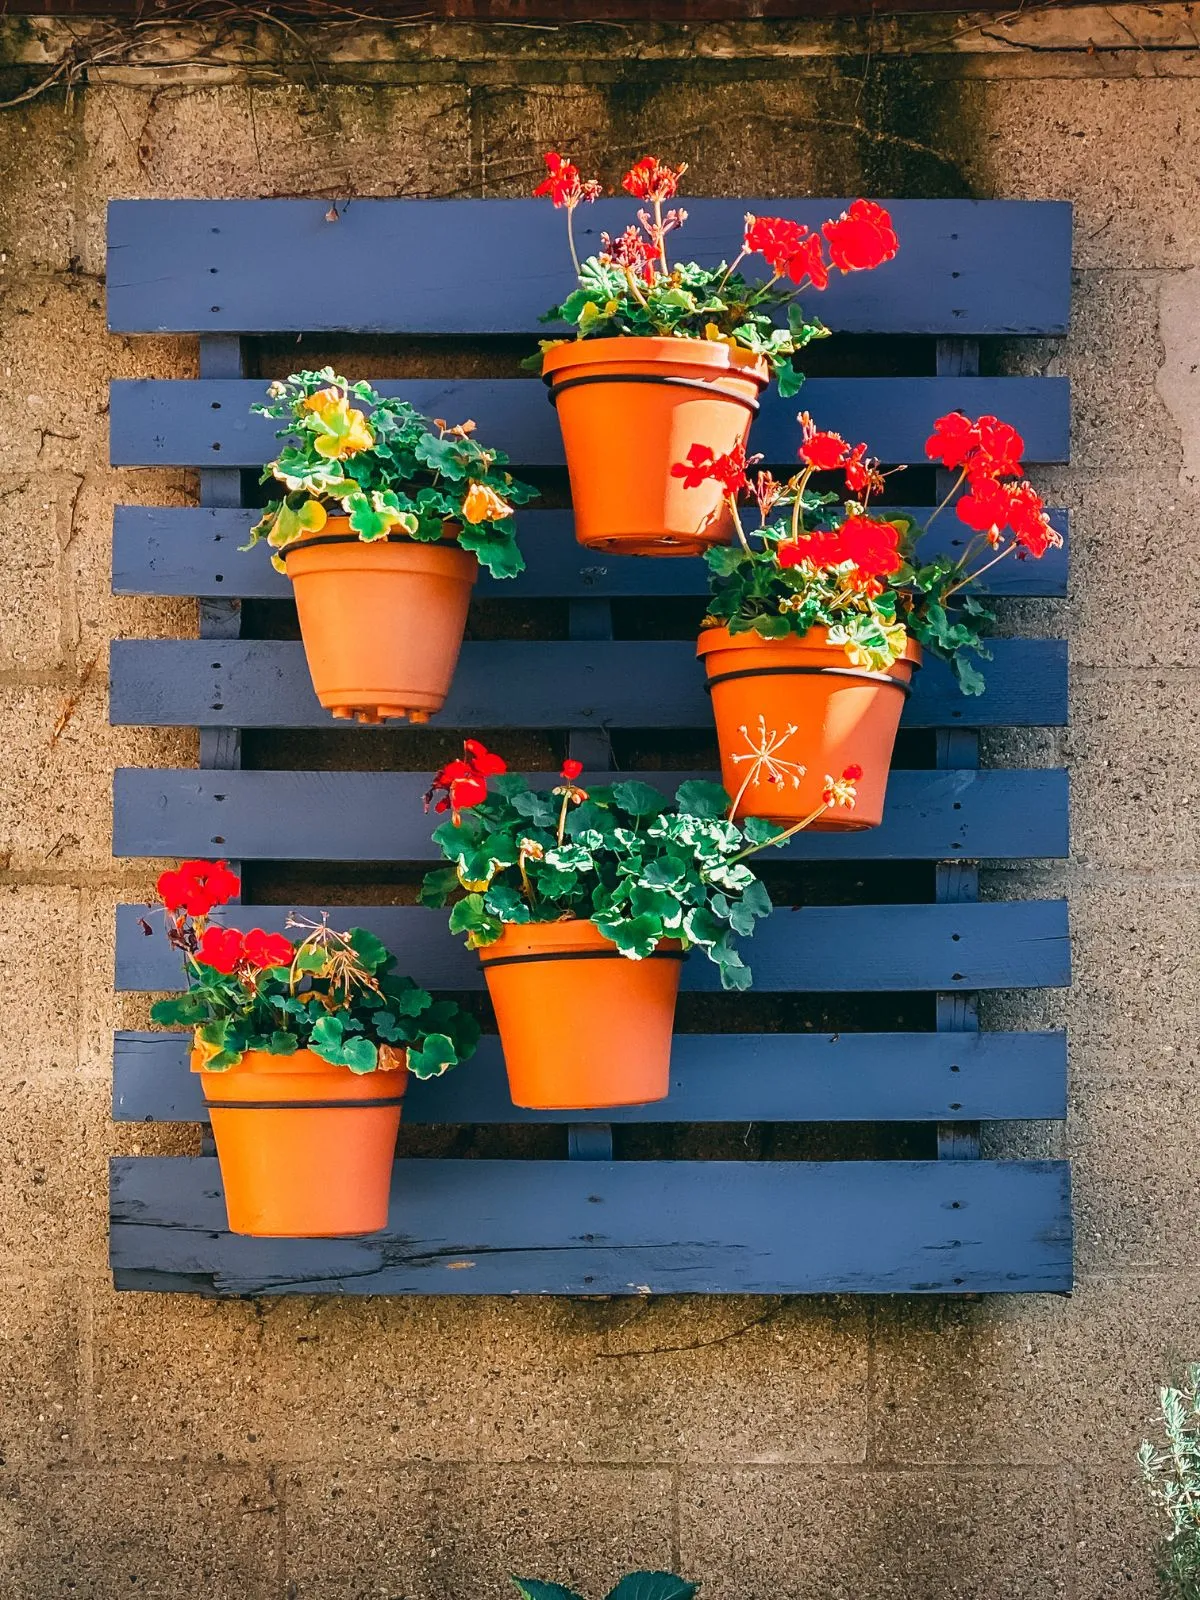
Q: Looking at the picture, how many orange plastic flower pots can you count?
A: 5